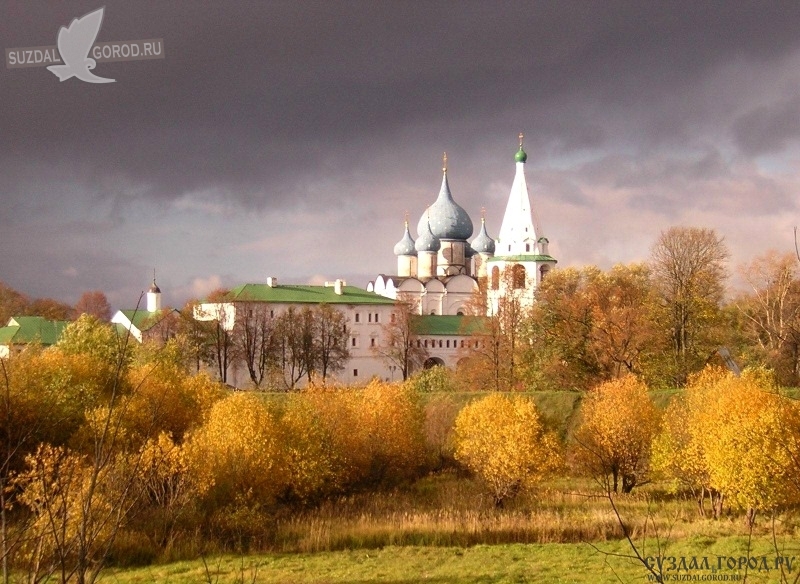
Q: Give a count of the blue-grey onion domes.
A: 5